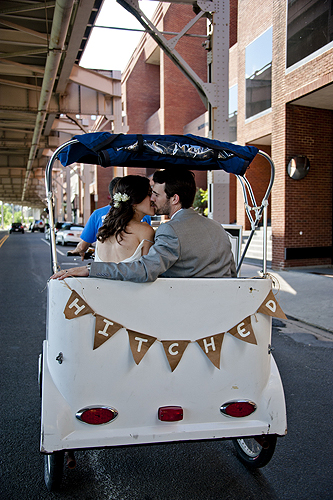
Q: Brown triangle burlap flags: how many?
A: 7